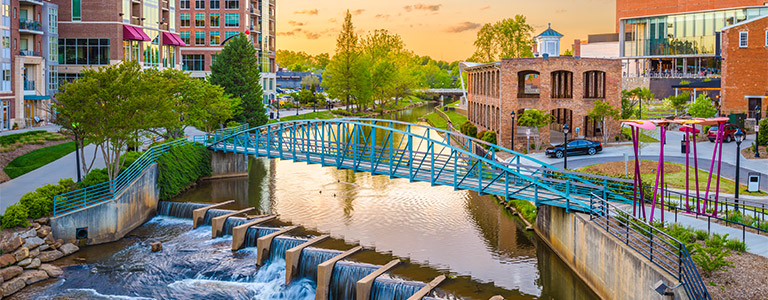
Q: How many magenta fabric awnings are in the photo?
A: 2